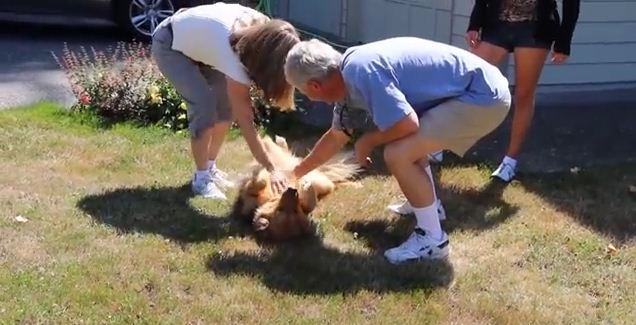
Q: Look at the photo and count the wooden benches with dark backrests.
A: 0